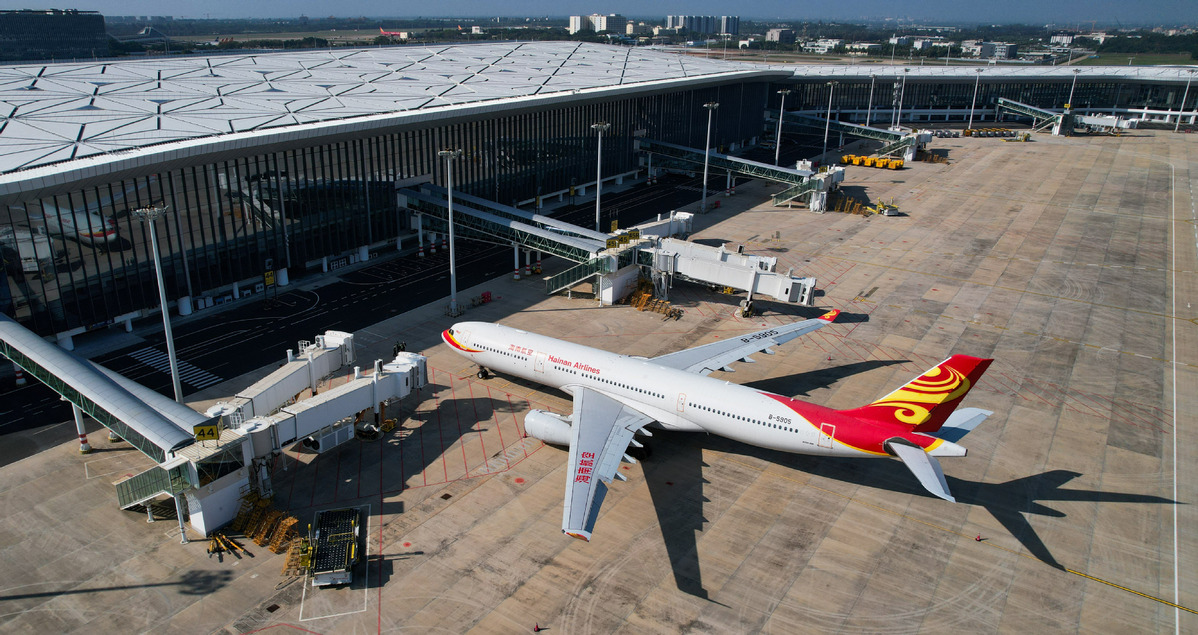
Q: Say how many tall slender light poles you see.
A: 11